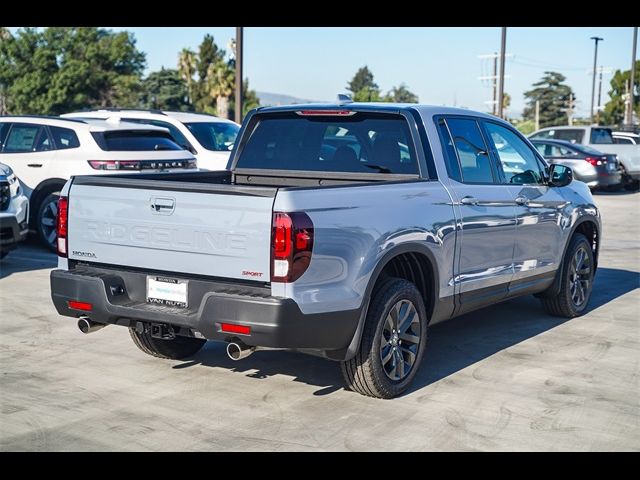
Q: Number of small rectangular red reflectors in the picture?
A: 2